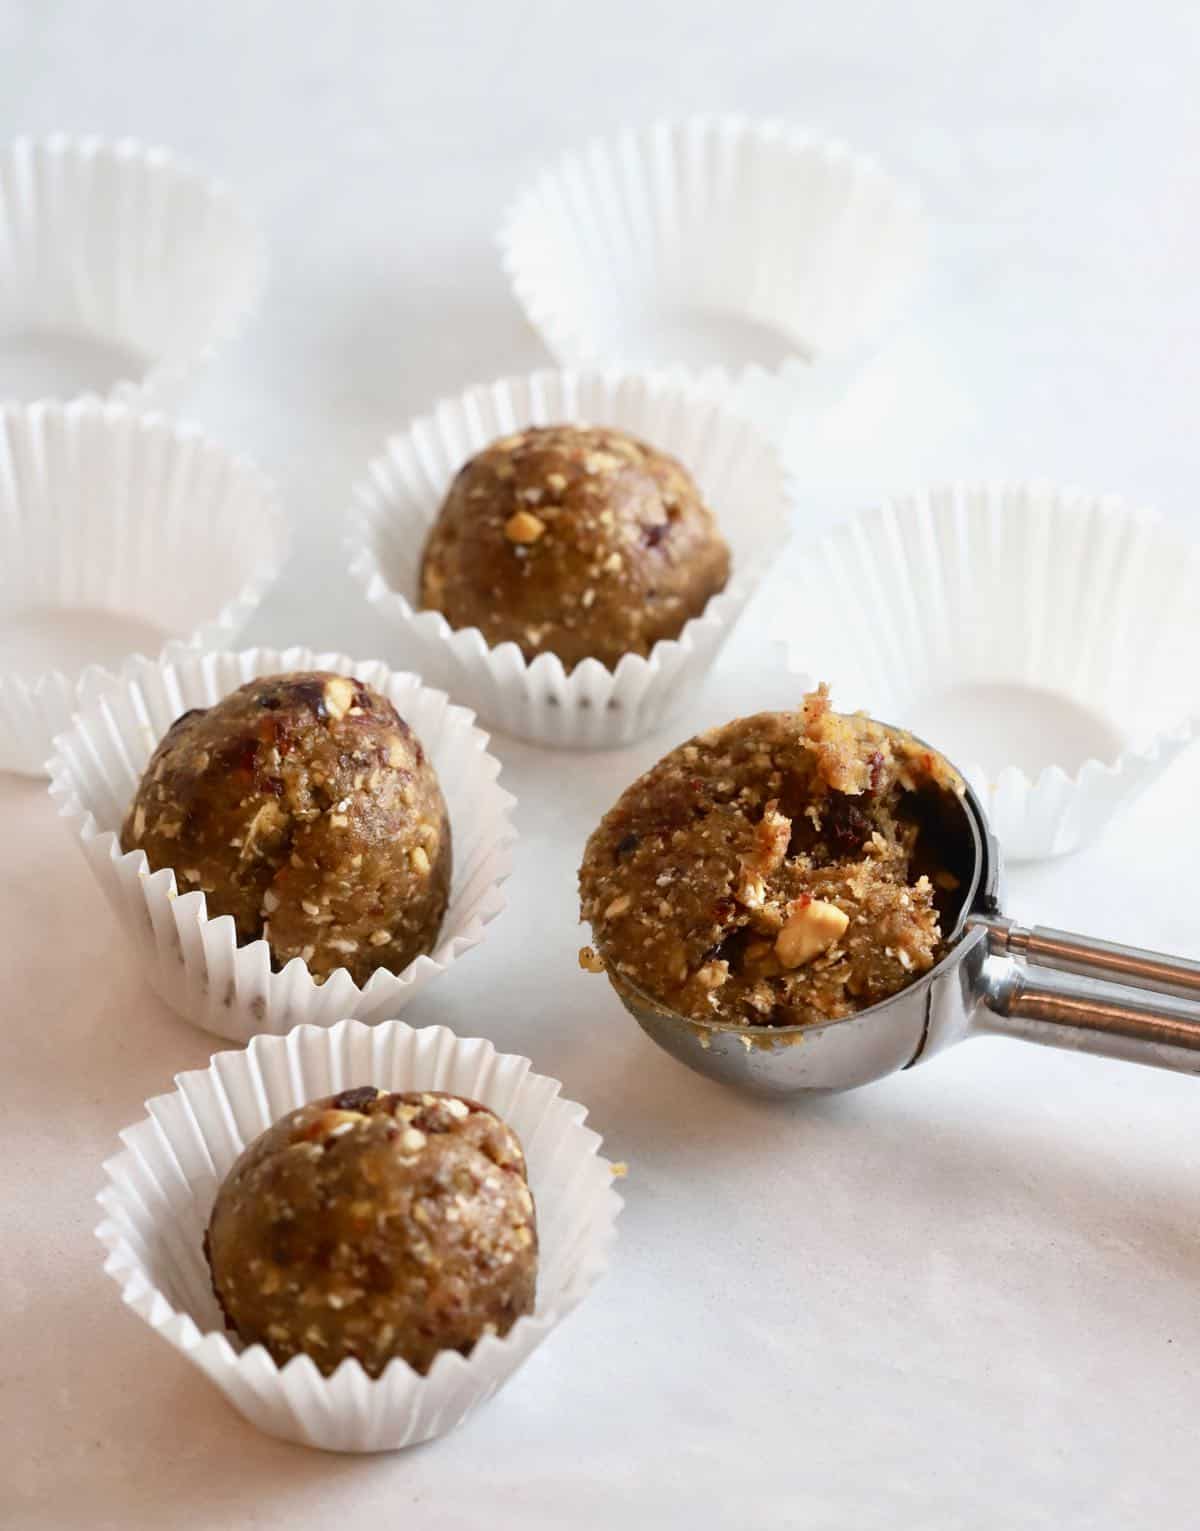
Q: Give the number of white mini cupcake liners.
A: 7